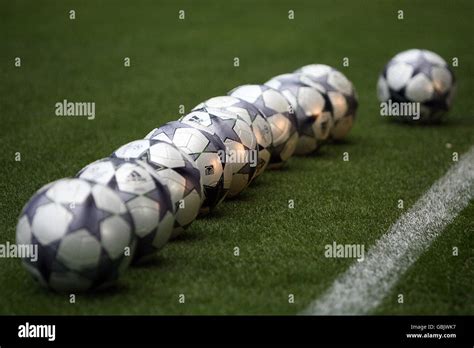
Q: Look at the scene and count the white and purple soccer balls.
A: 10